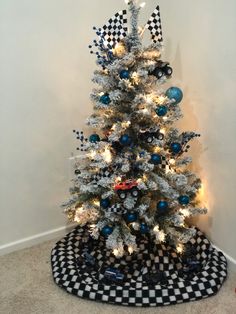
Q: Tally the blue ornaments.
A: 14